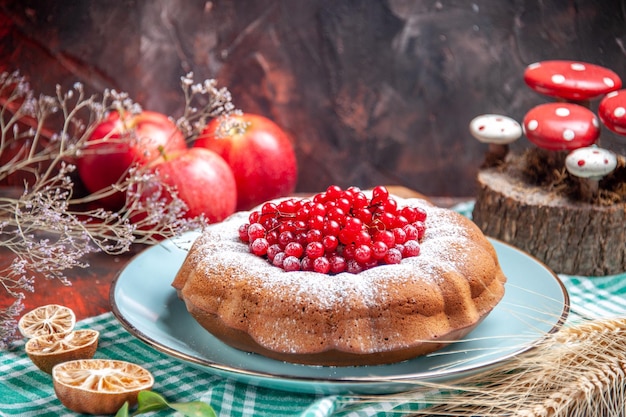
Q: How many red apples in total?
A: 3